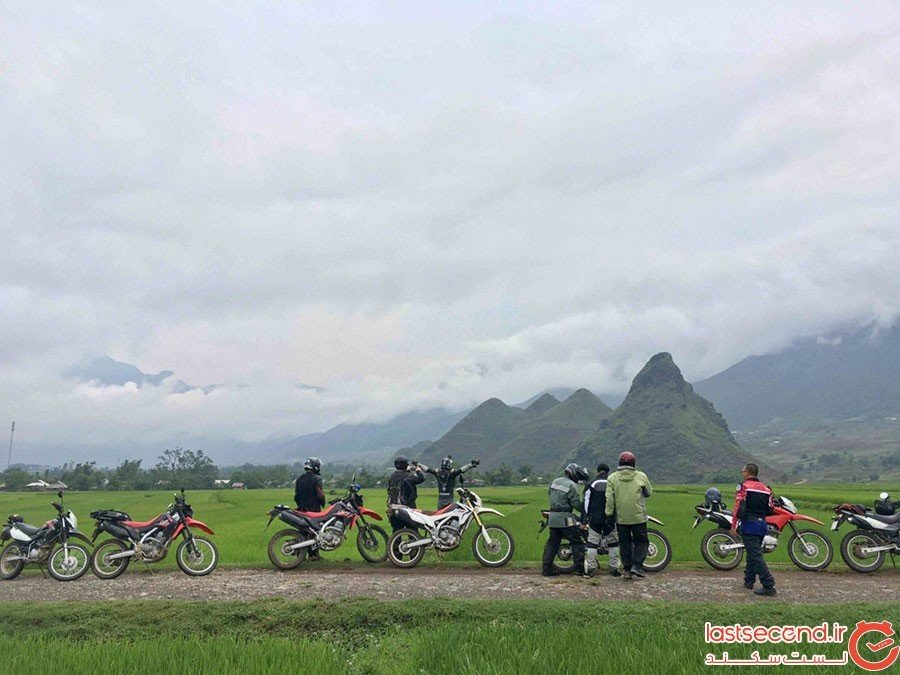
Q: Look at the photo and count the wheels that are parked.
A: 13